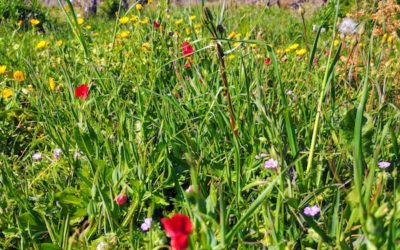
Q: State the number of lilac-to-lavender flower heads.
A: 6